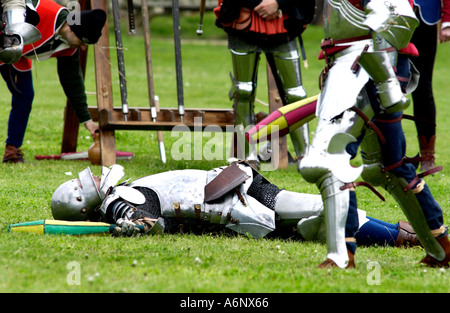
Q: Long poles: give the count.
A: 3